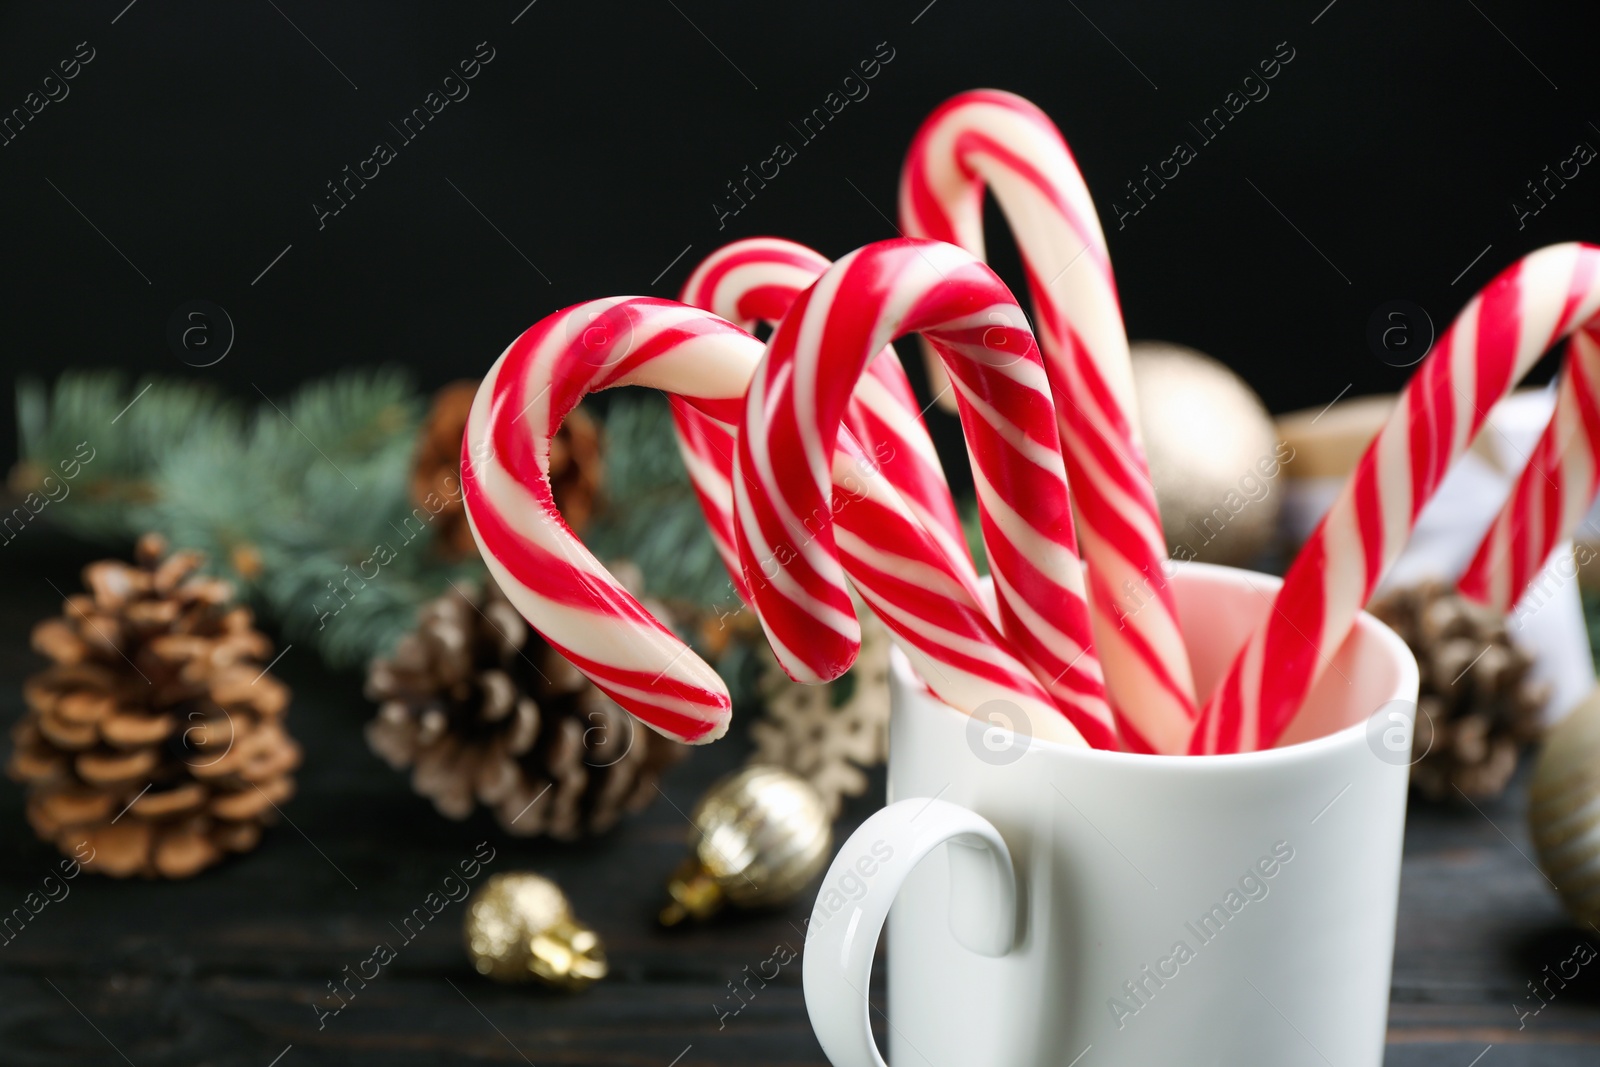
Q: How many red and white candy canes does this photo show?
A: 5